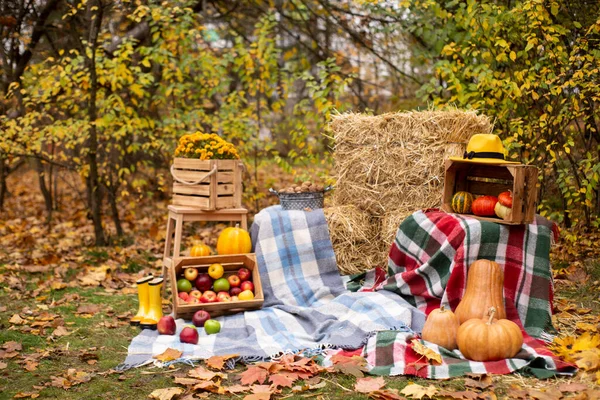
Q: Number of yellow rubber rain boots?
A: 2